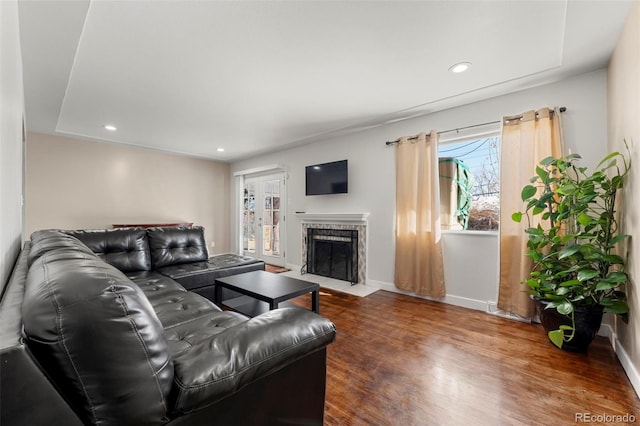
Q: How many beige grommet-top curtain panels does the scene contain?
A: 2